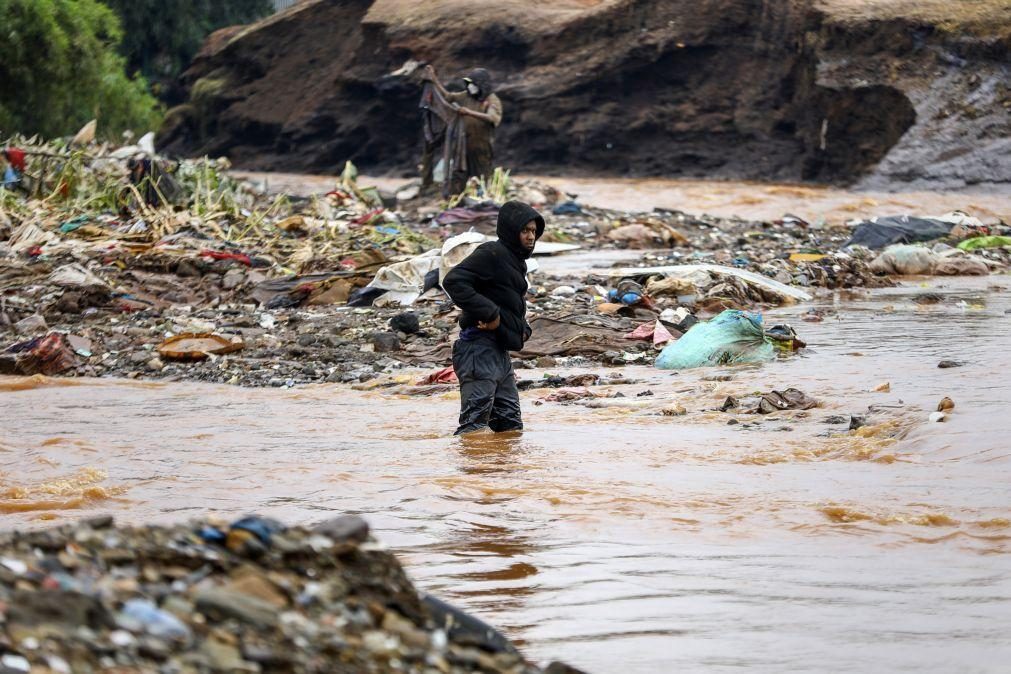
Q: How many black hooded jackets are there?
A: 1